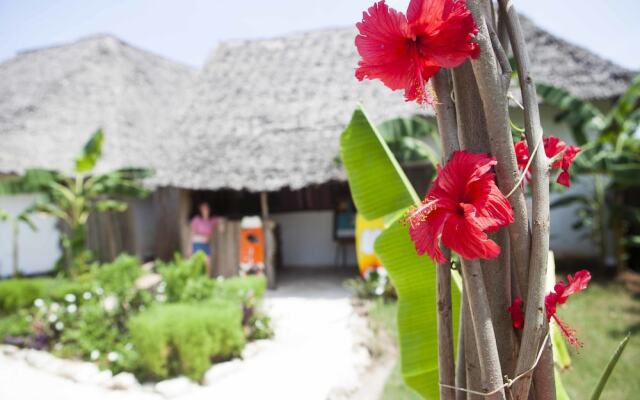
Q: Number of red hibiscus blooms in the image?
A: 4